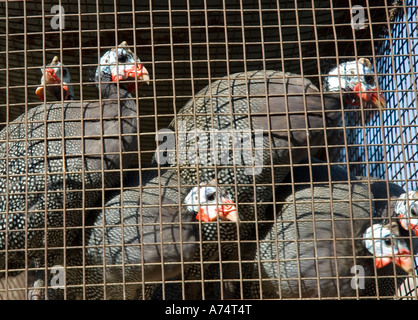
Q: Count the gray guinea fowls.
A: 6